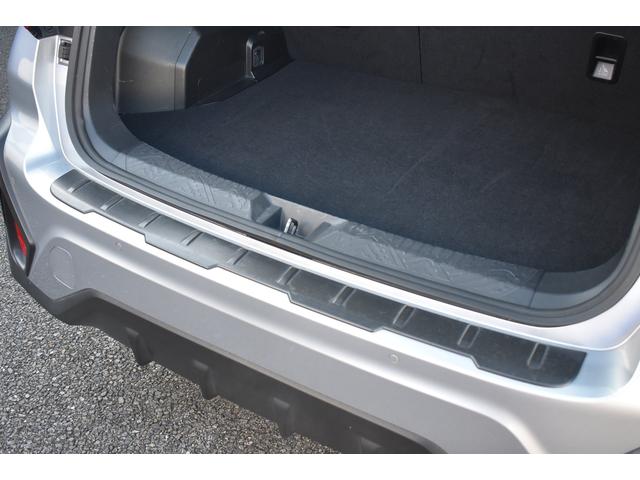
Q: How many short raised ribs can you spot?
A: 10